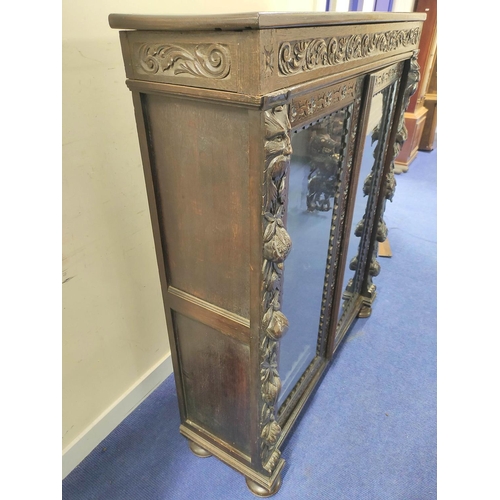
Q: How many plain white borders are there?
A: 2